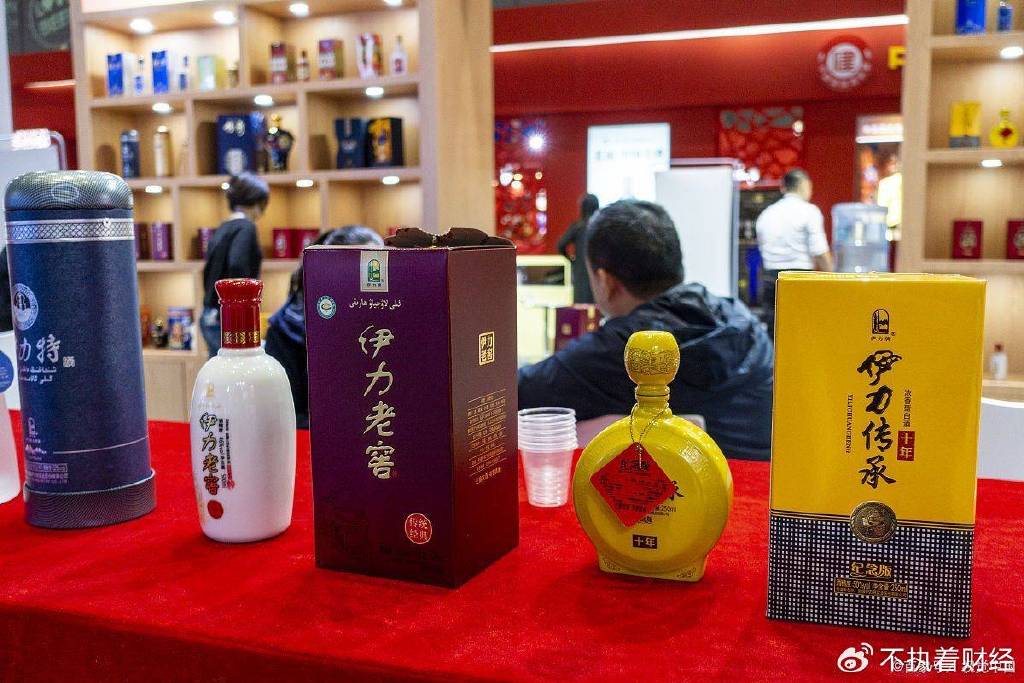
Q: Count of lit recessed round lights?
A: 13